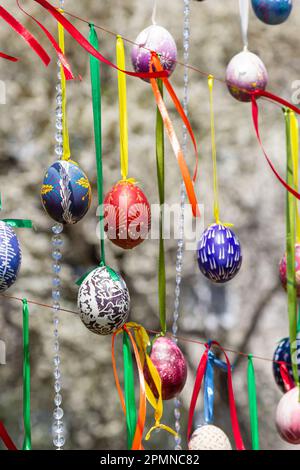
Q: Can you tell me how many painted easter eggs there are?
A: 13